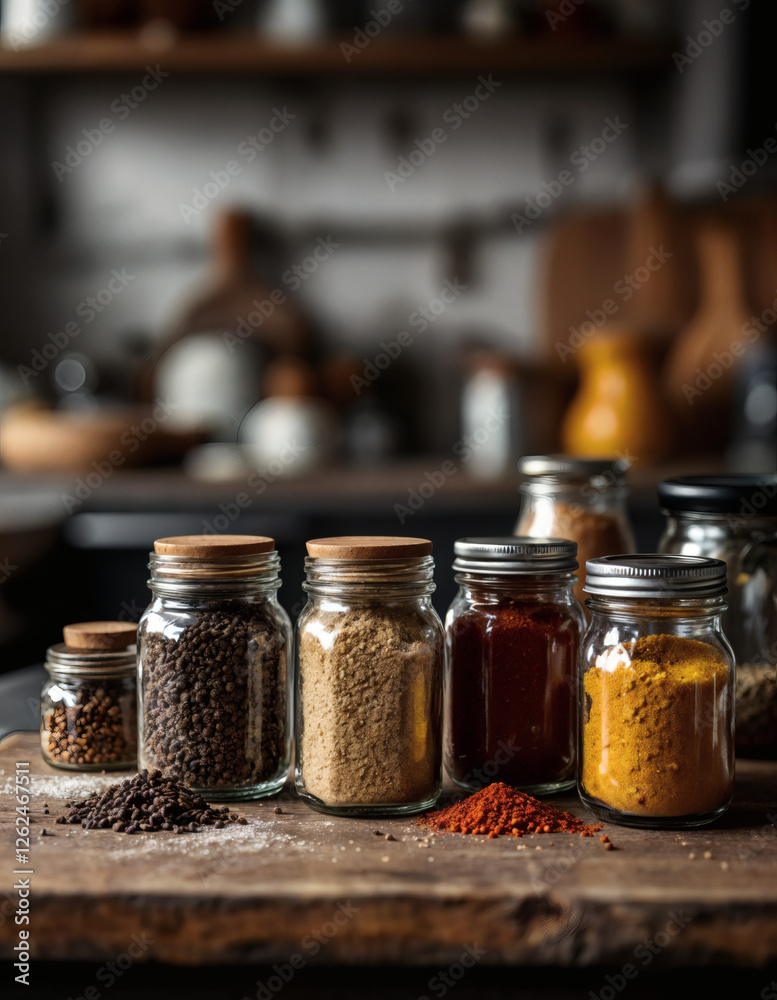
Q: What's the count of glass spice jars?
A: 7